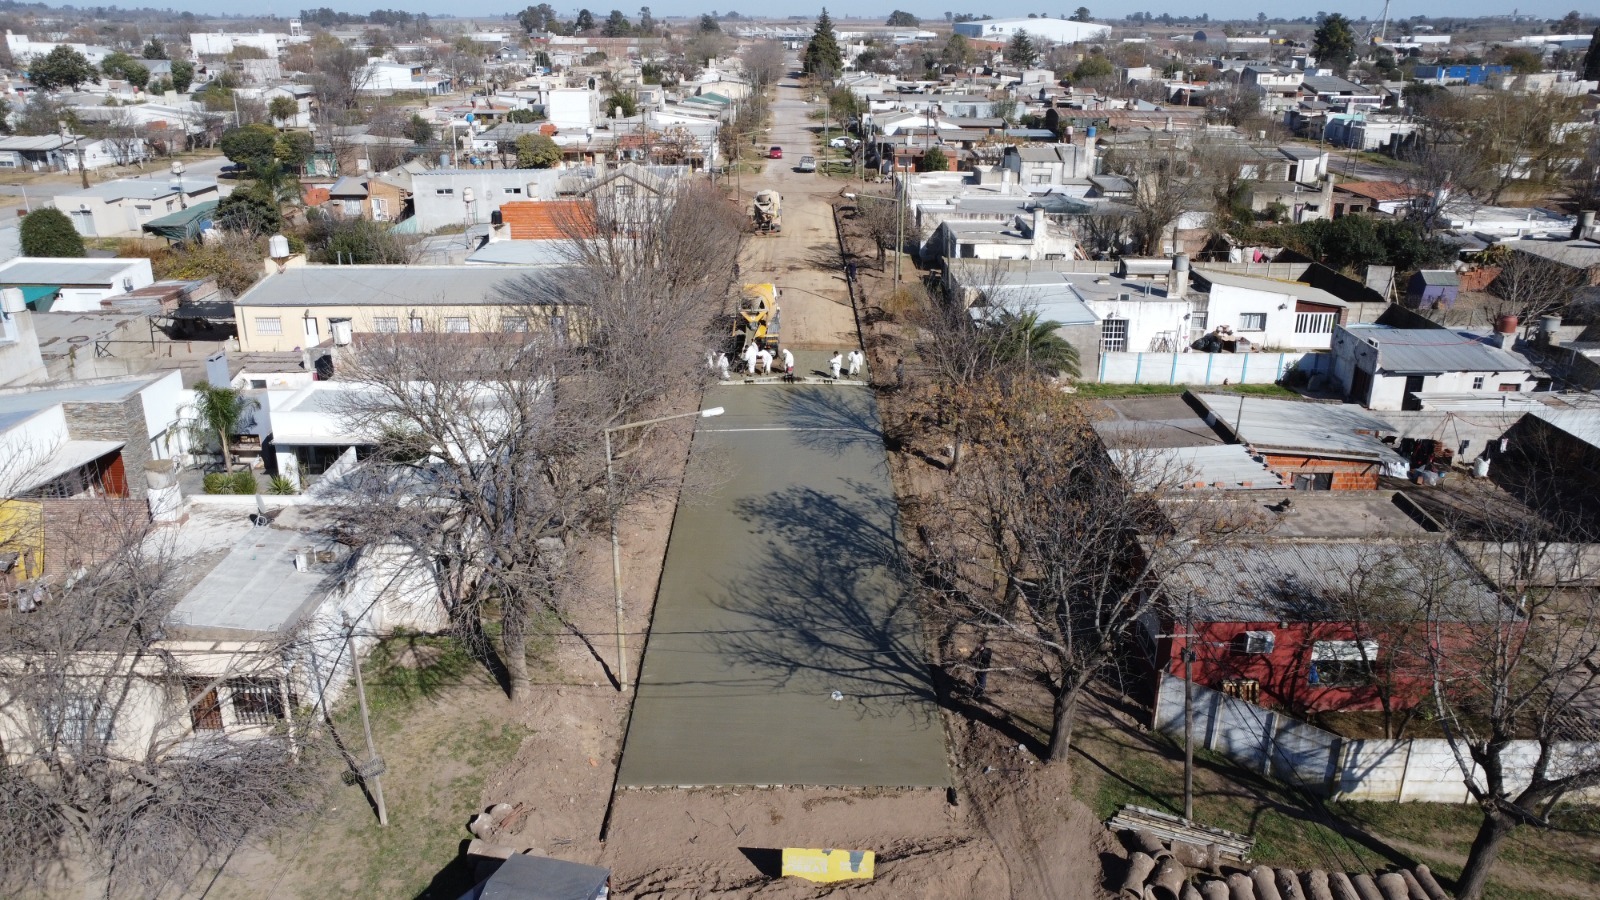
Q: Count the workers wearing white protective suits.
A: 8